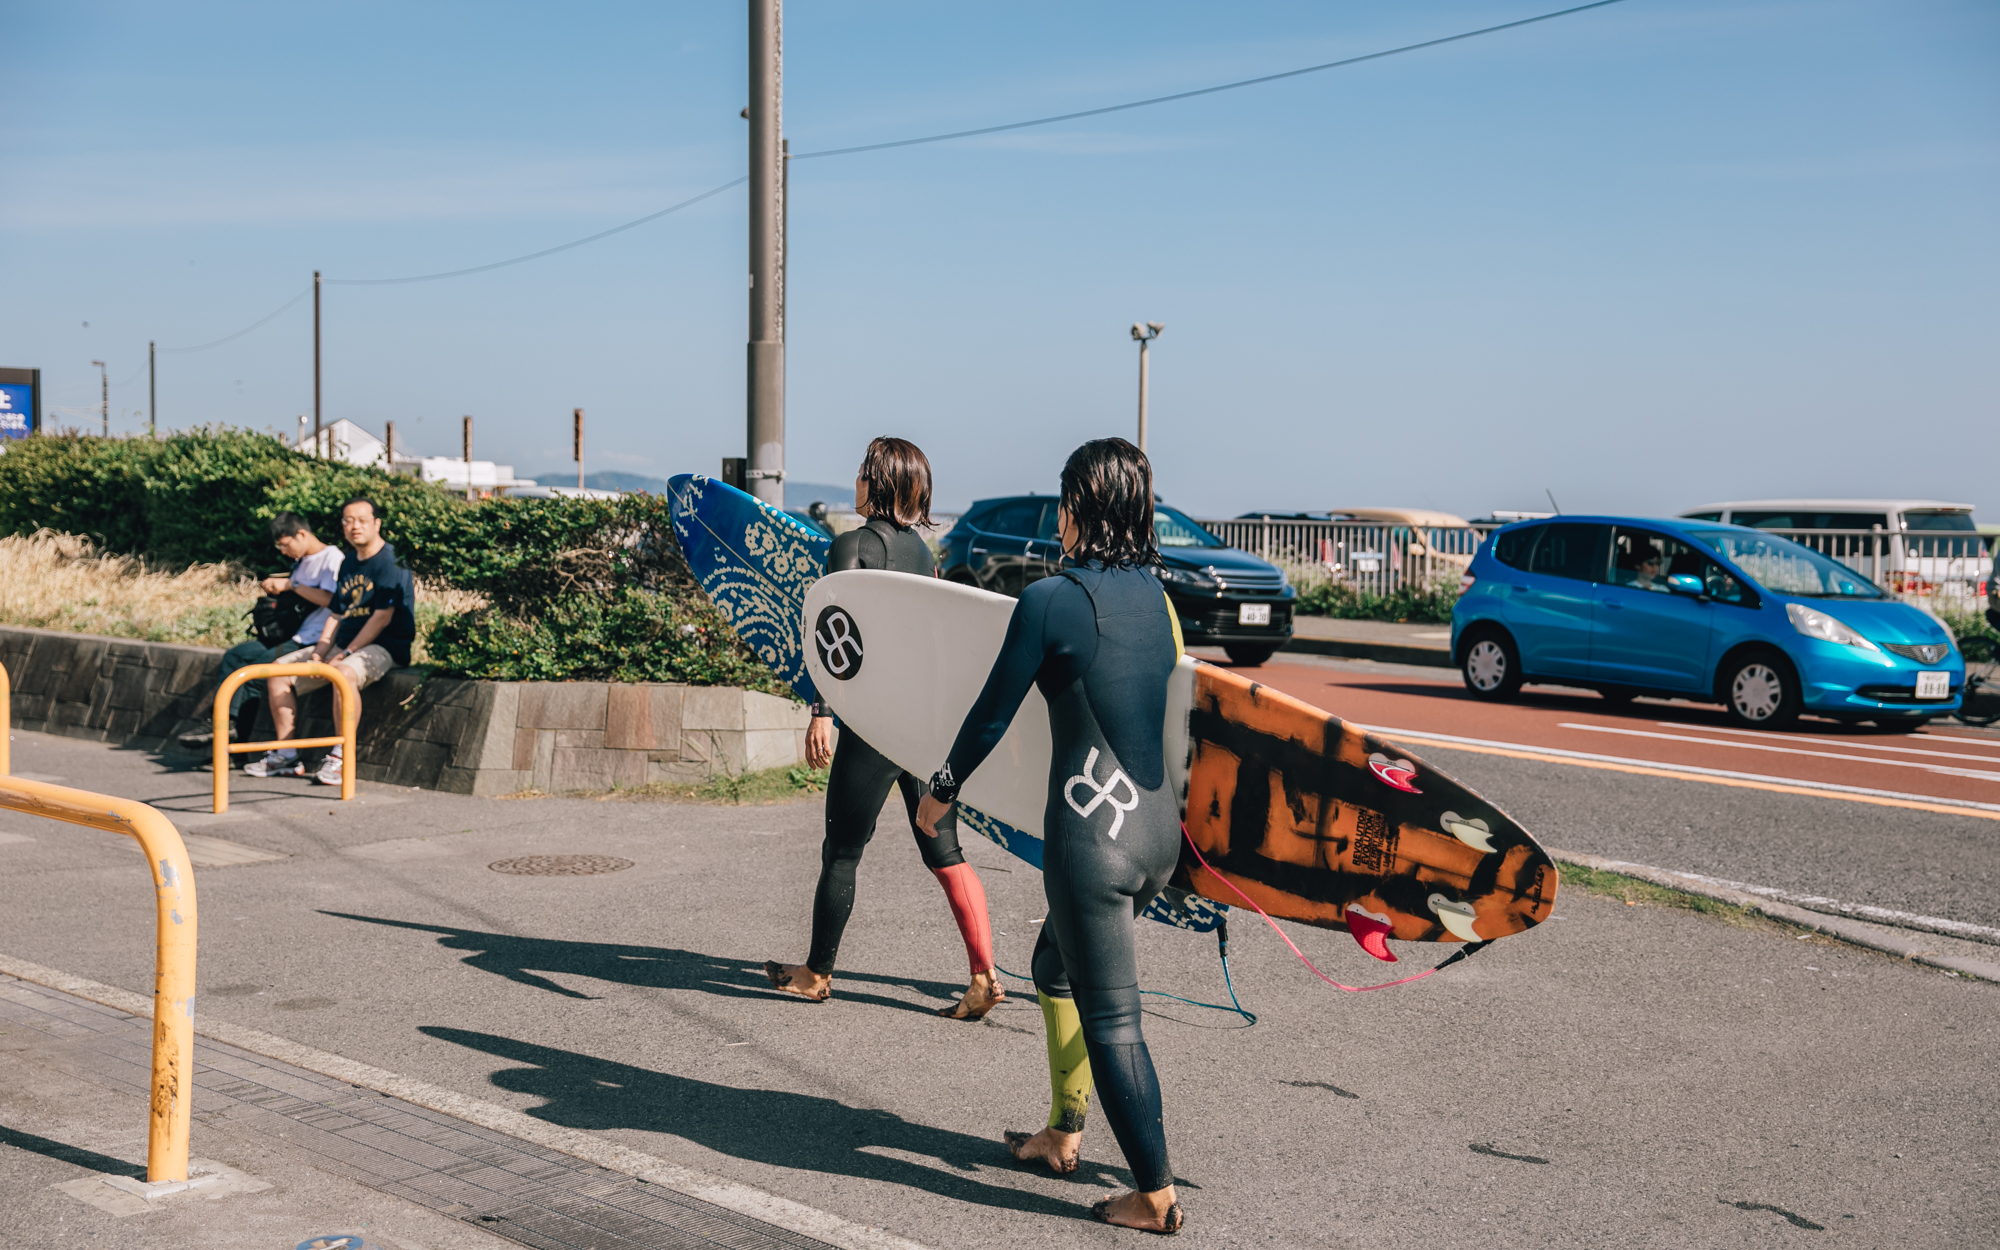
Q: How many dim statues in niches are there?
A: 0